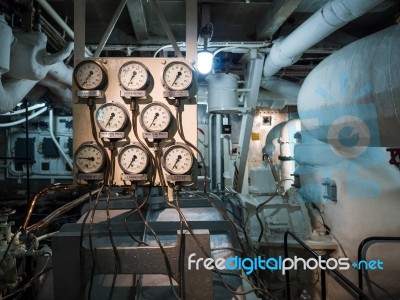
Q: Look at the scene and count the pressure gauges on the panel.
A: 8